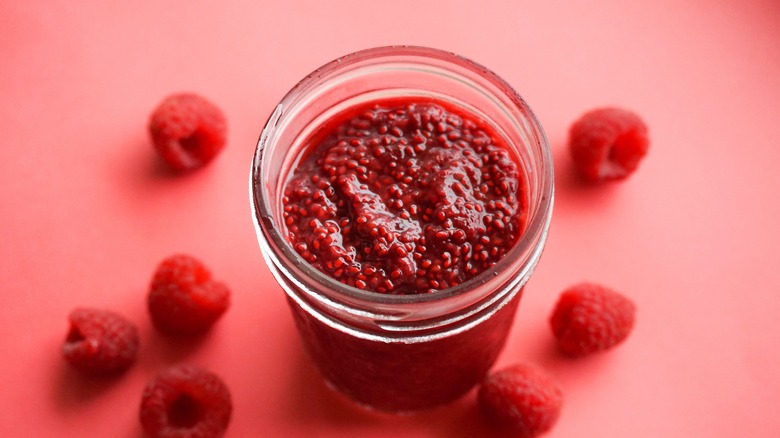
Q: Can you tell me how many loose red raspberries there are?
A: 7